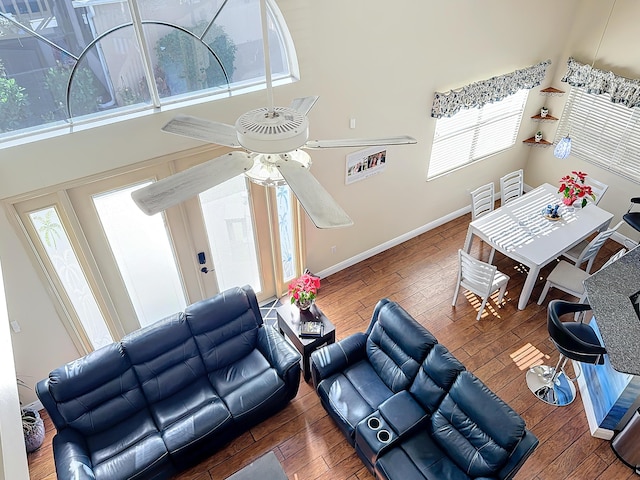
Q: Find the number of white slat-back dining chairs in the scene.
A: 6